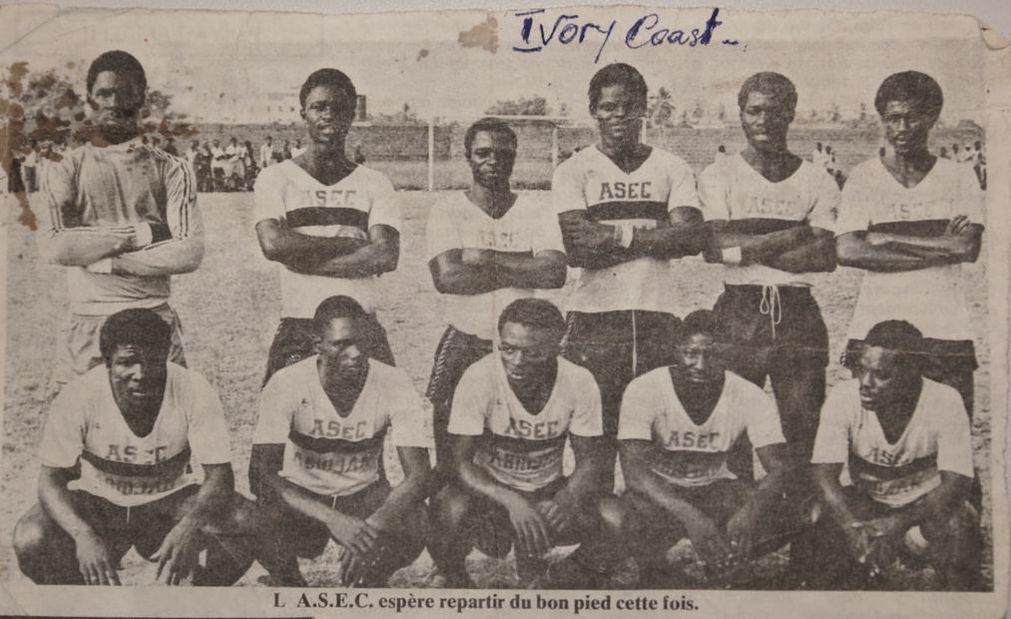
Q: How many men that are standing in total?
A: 6